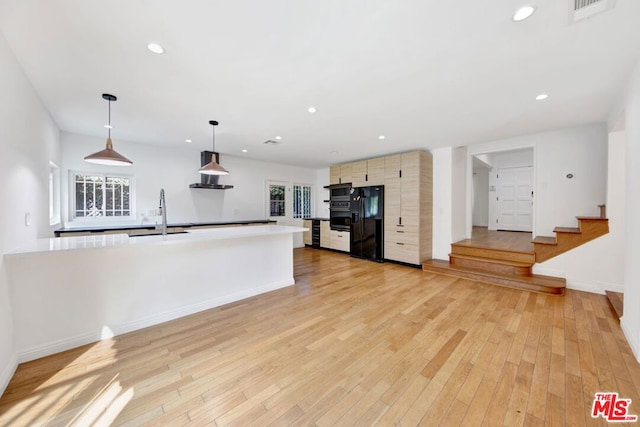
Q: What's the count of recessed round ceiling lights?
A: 9